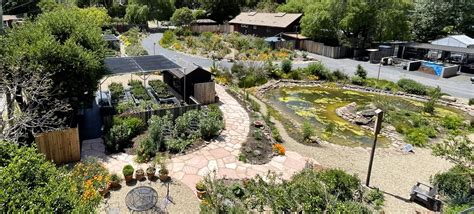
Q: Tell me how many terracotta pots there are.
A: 7